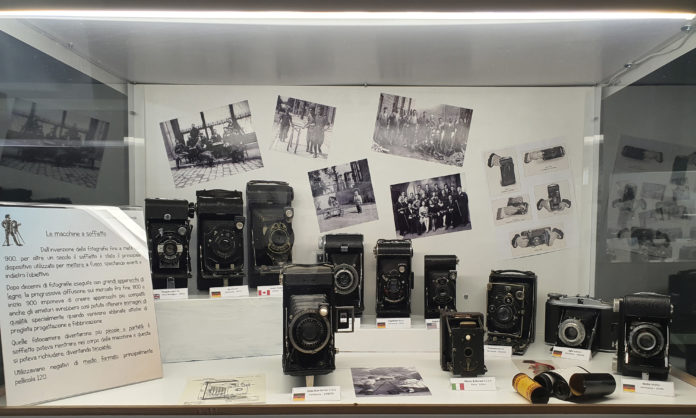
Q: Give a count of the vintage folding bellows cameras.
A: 11